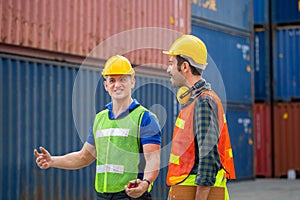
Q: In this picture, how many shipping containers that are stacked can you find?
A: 11